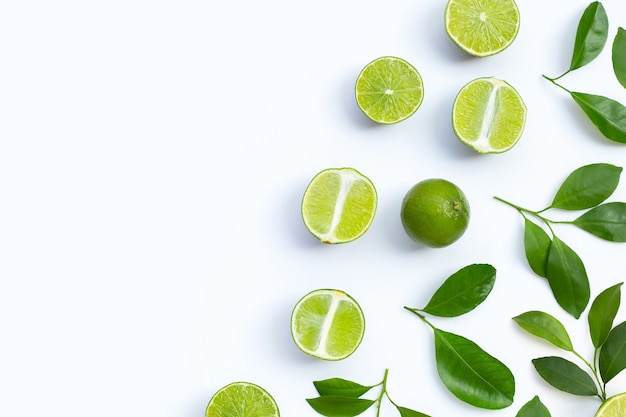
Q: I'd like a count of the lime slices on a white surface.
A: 7